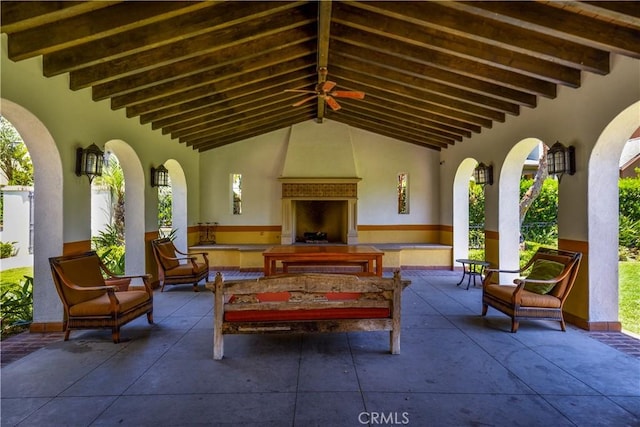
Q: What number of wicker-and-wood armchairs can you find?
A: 3